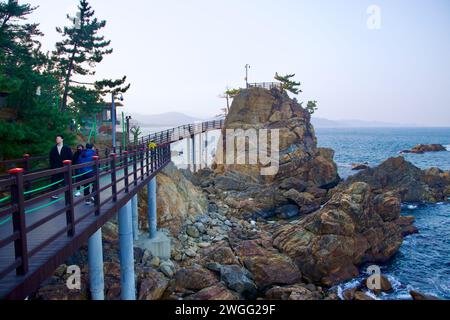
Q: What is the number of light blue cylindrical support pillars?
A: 4